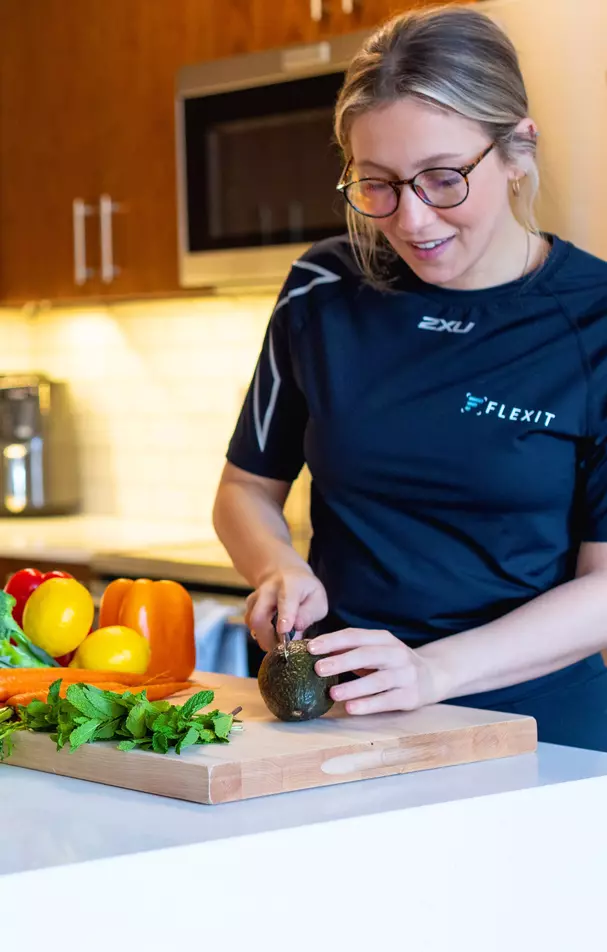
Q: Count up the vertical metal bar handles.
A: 4